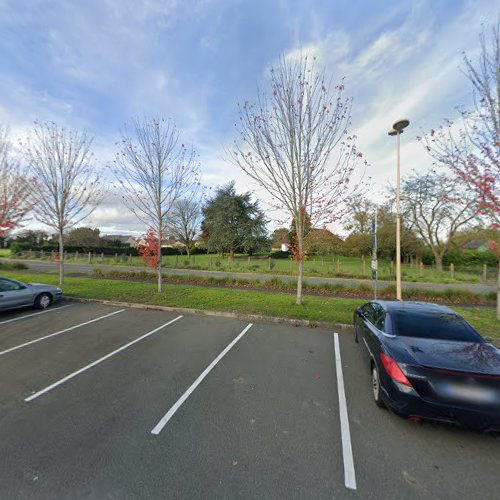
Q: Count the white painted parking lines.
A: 5